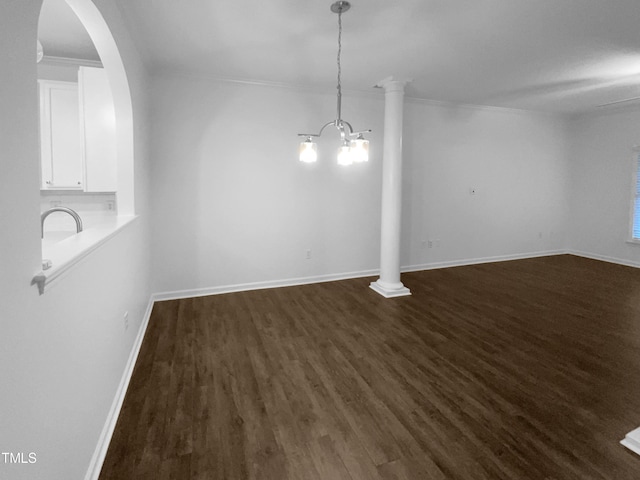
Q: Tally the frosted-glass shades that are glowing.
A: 3